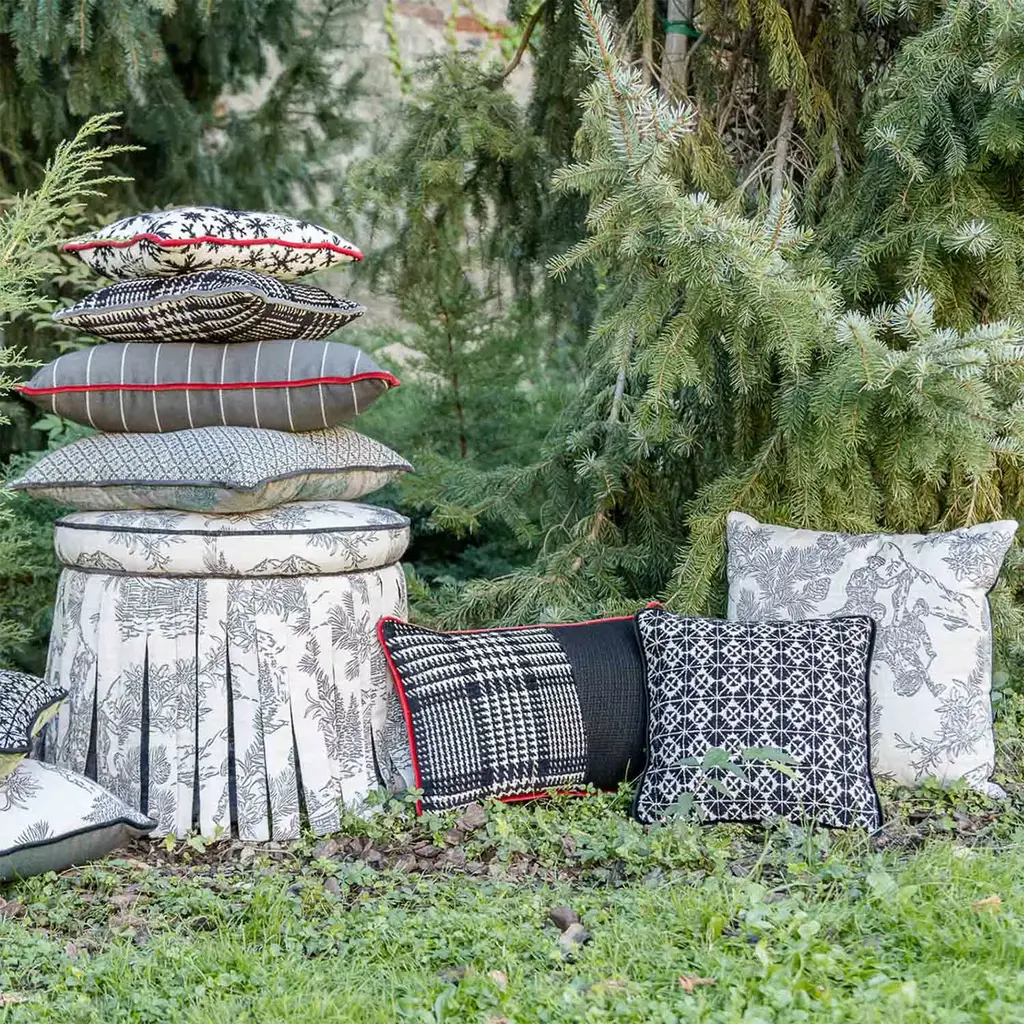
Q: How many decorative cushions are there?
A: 9